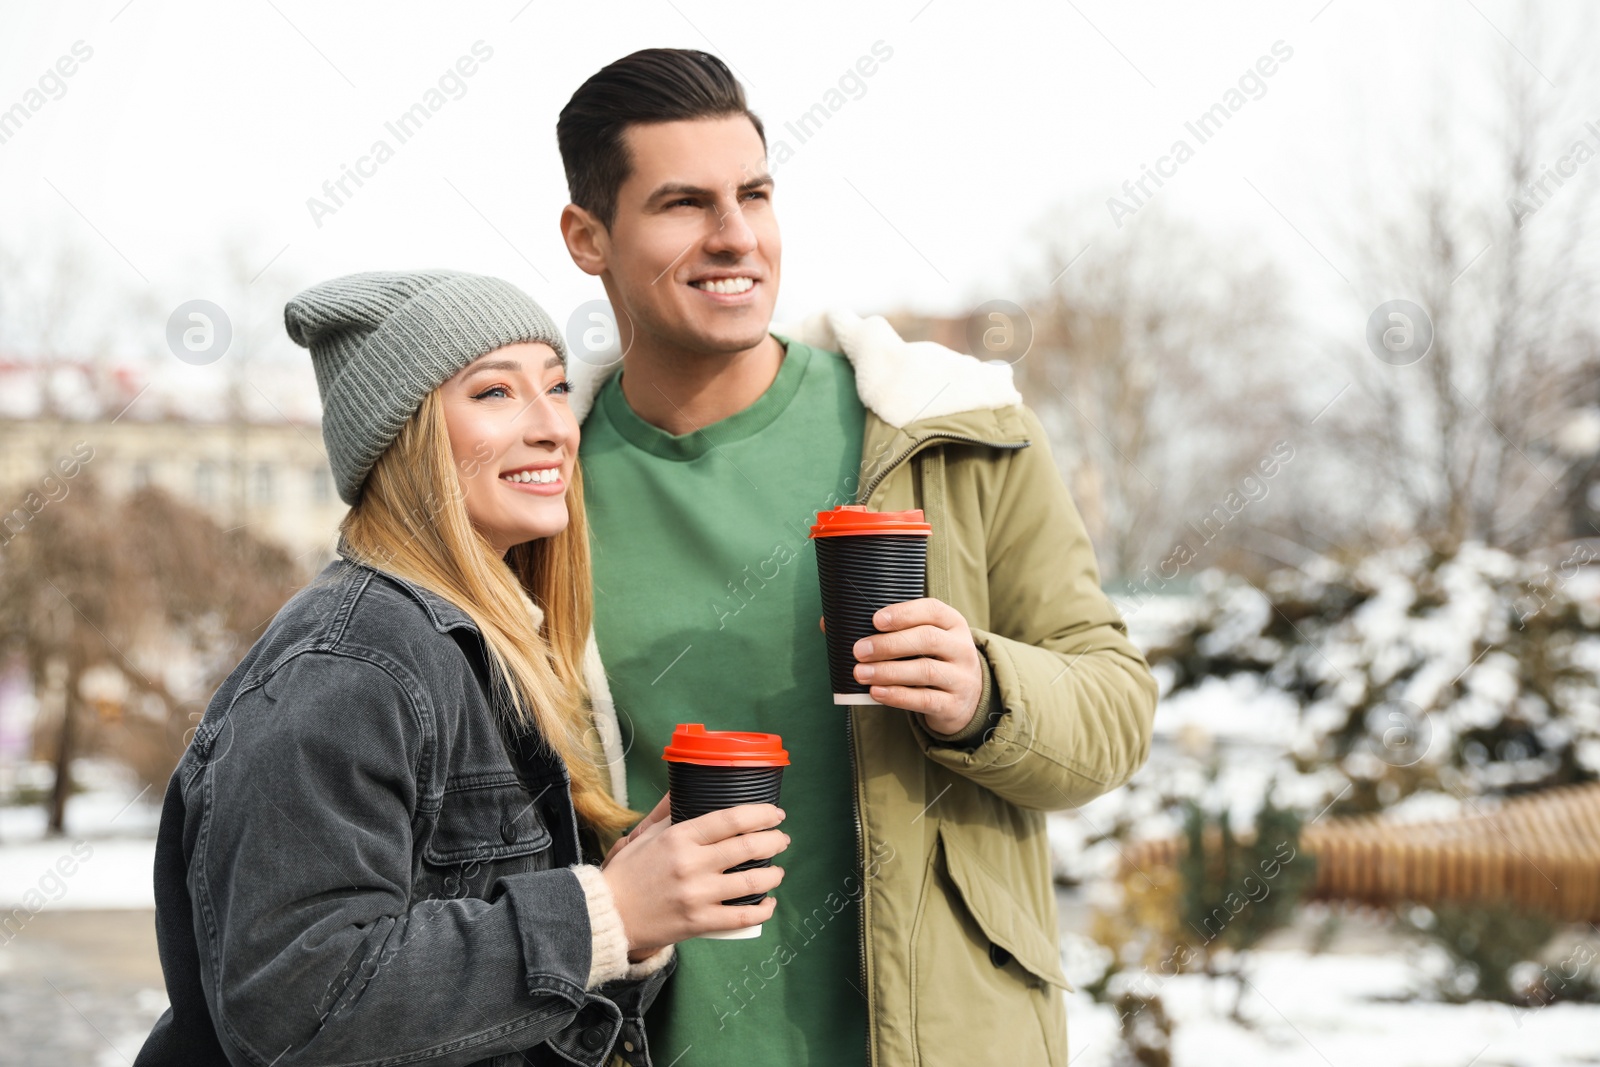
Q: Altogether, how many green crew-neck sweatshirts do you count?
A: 1